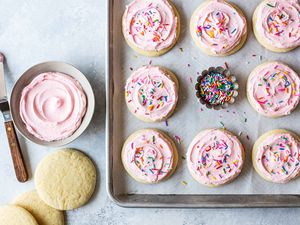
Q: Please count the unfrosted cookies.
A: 3